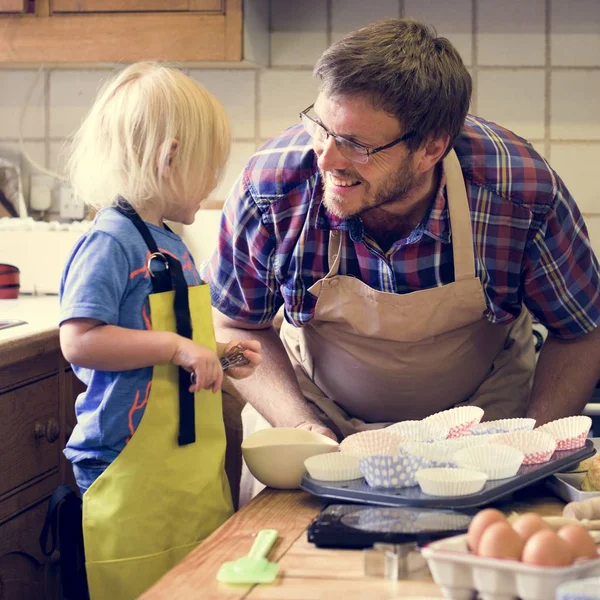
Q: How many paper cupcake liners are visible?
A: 12